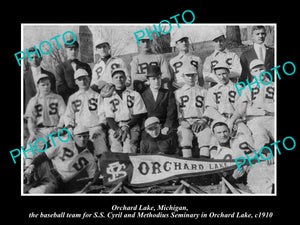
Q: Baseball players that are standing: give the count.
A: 4